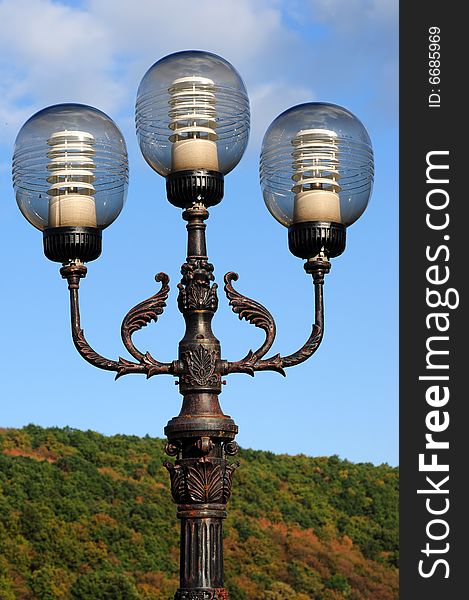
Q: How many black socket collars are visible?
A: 3